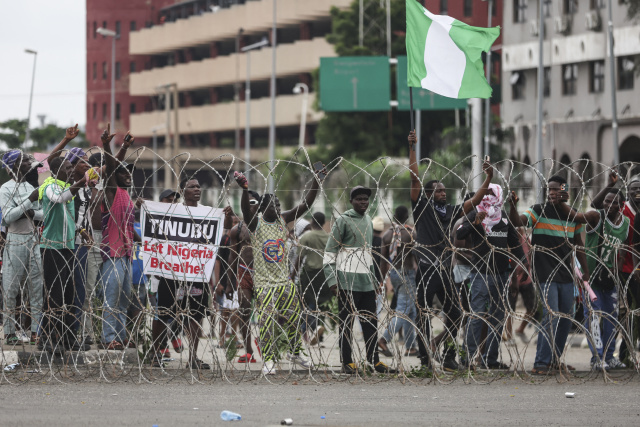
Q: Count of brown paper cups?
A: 0